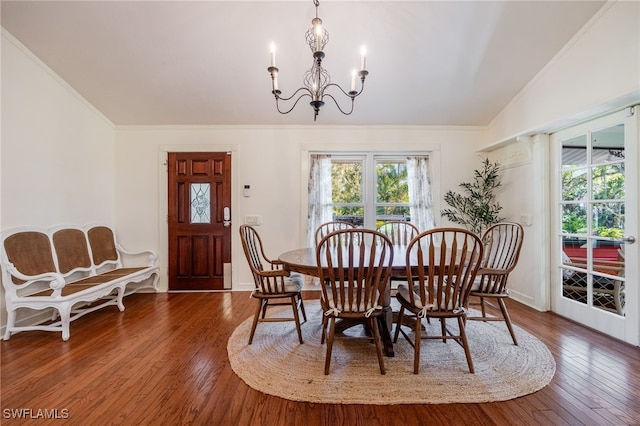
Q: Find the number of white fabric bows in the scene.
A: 4